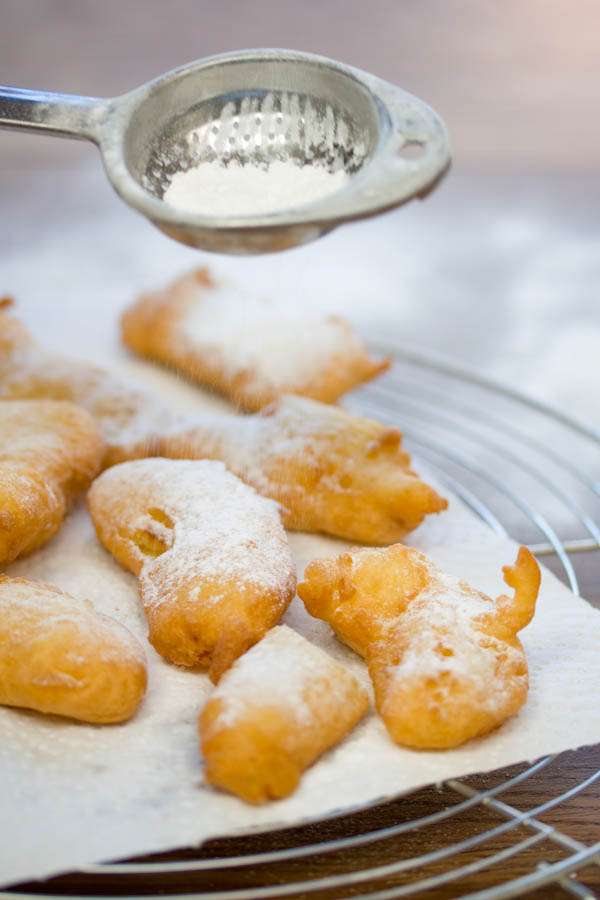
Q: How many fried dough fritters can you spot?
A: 8